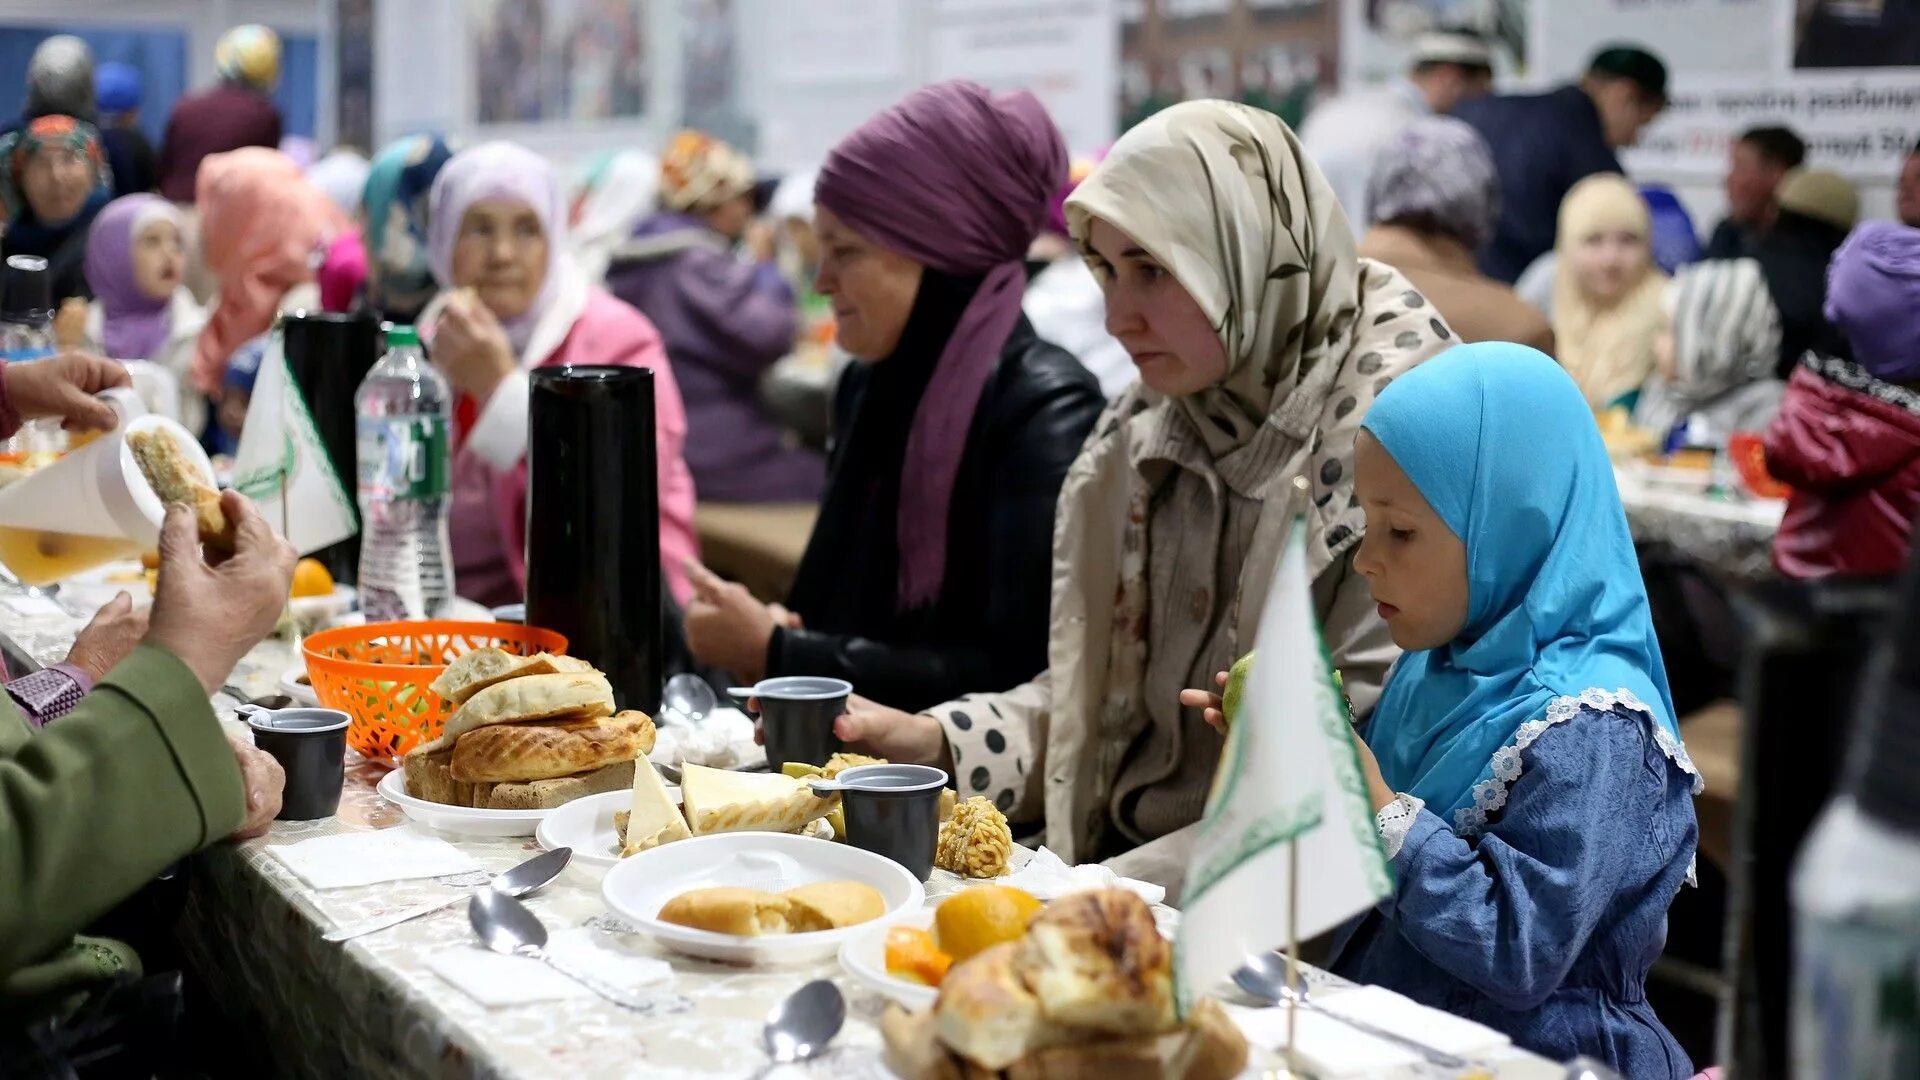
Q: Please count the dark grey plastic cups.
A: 3